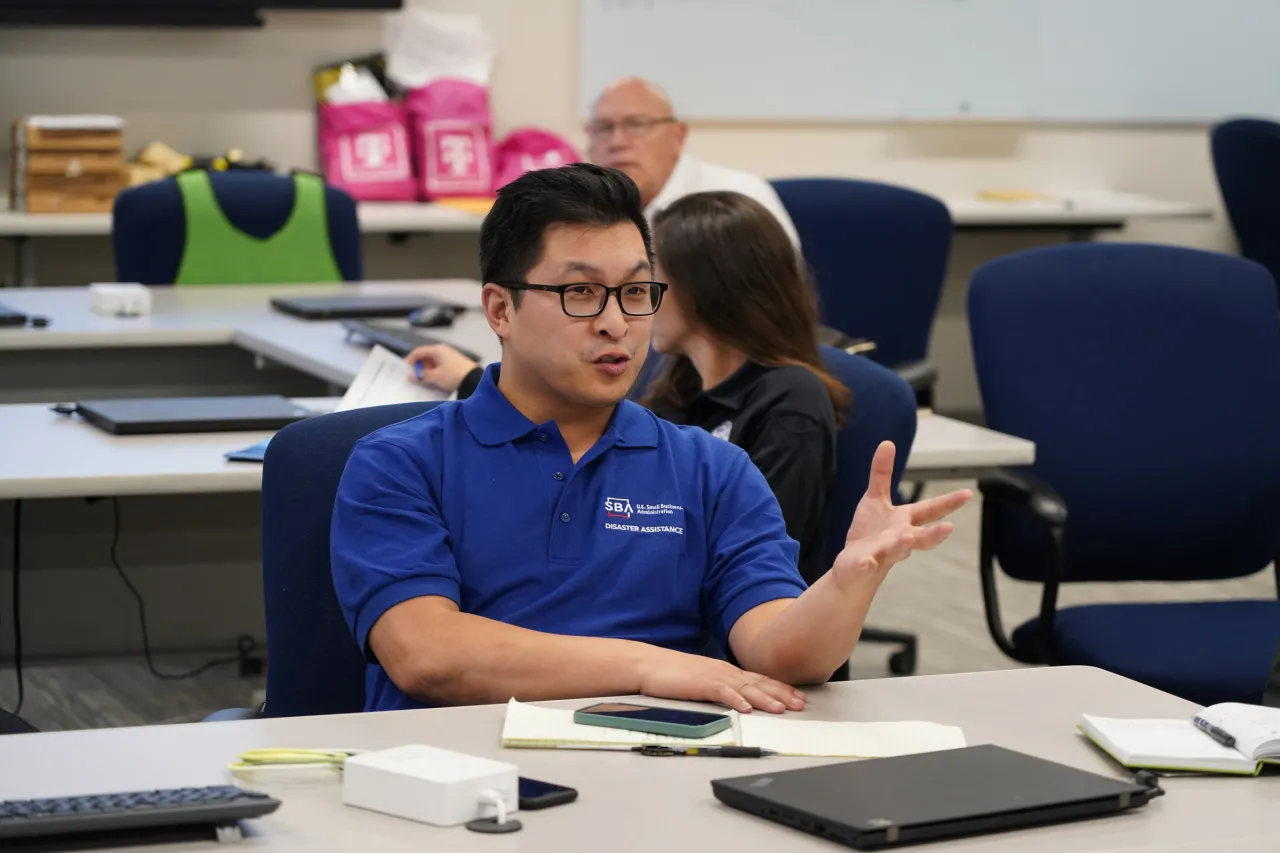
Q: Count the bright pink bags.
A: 3